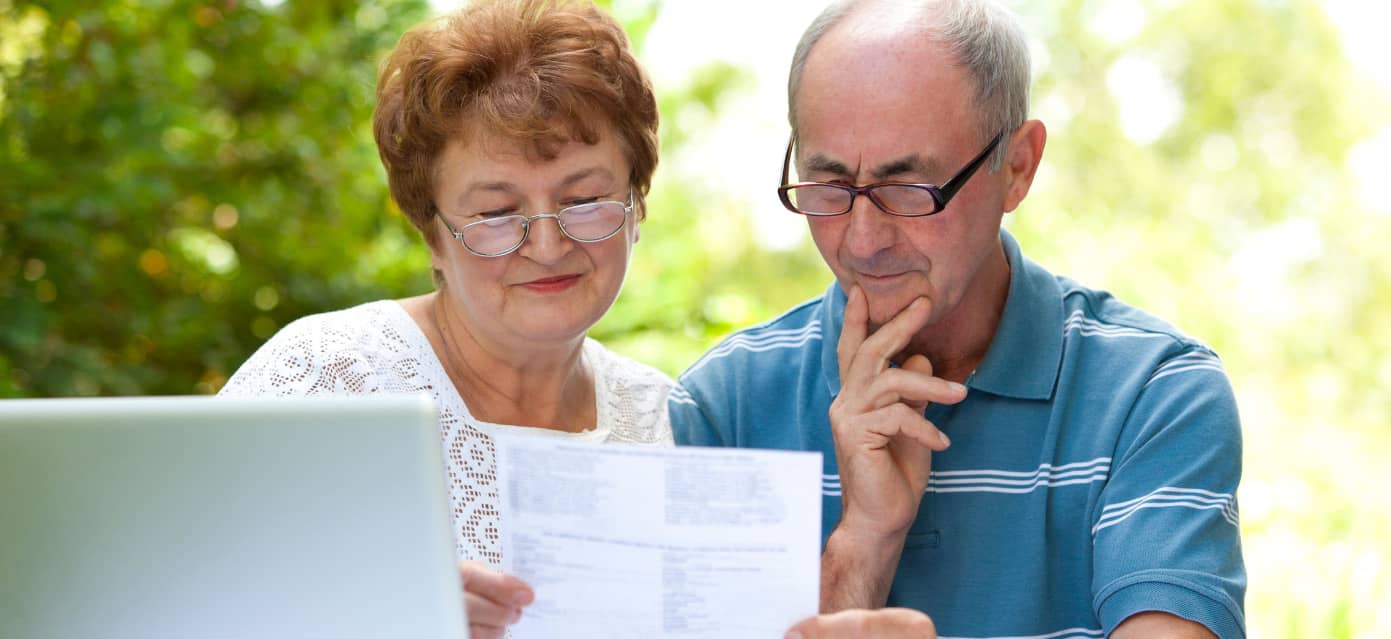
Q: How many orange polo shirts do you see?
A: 0